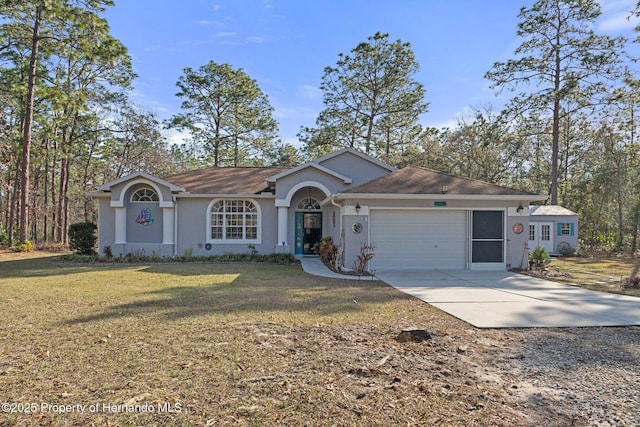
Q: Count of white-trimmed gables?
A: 3